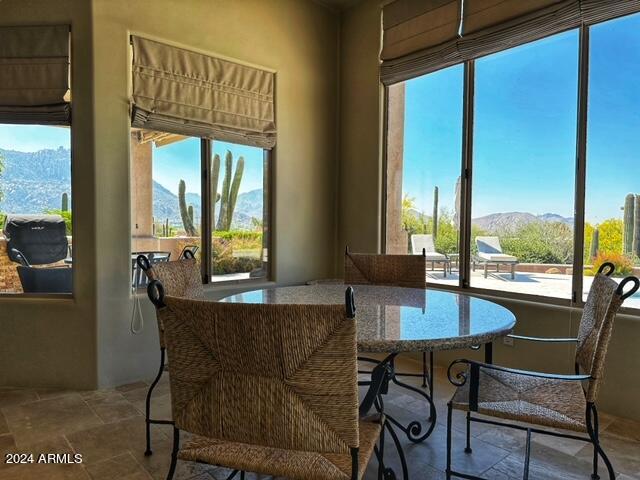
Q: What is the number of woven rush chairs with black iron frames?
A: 4